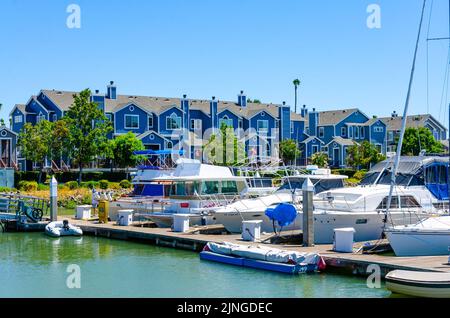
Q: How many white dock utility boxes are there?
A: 5